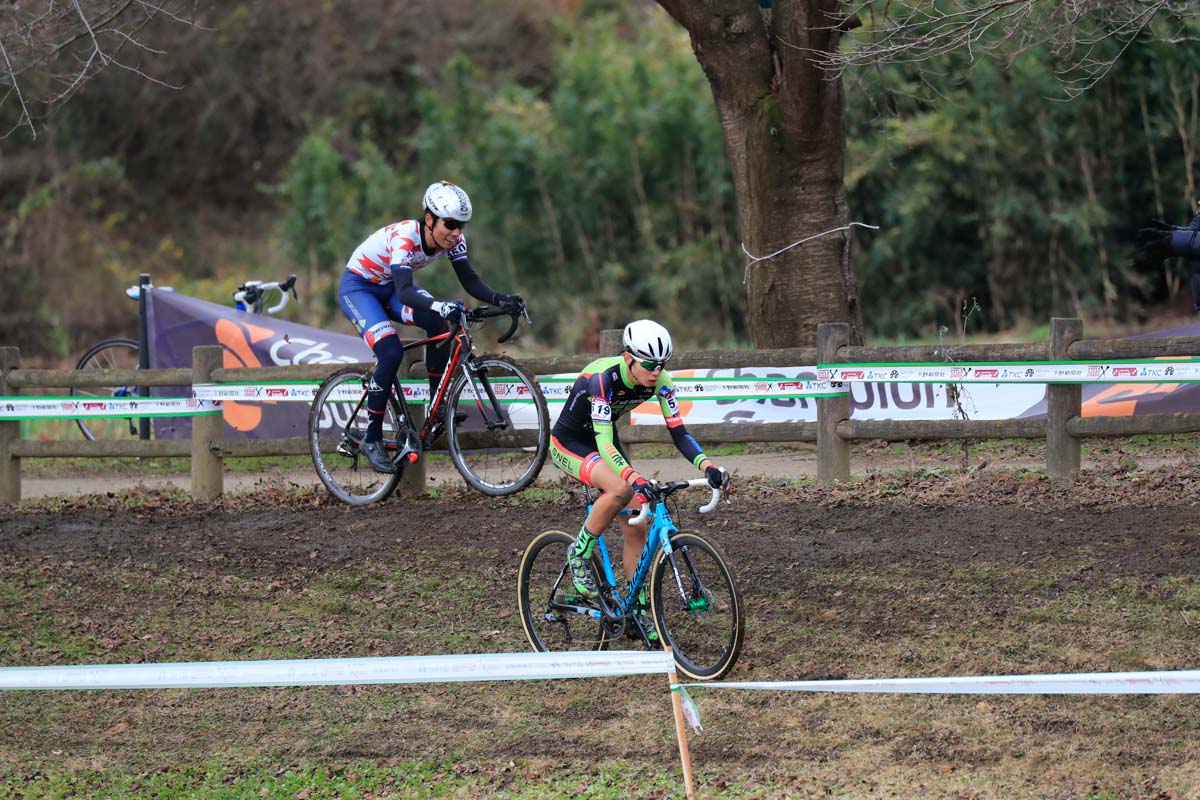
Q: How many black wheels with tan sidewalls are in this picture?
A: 2